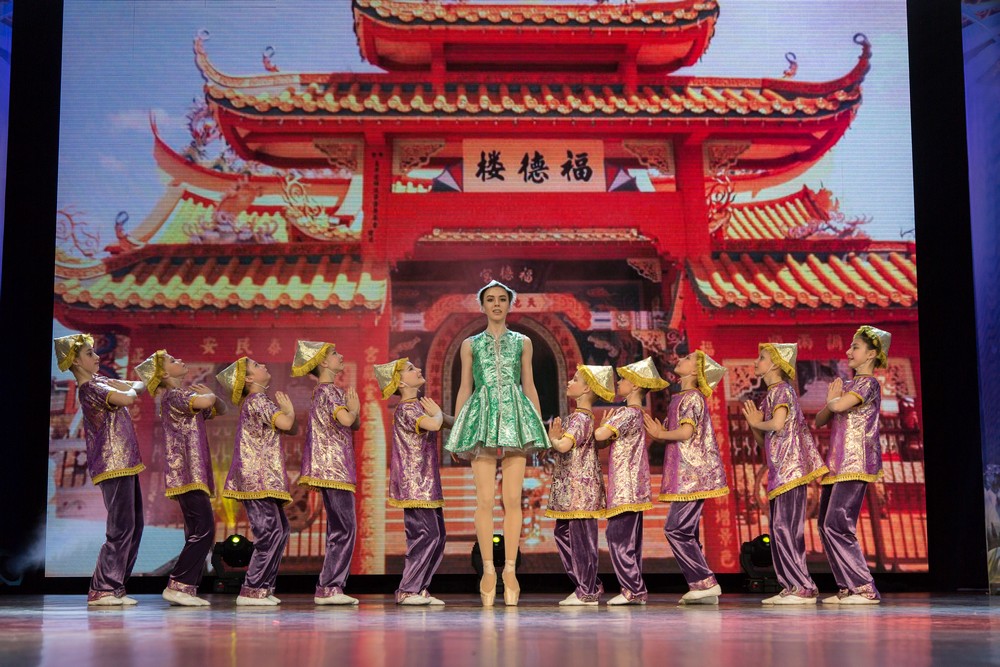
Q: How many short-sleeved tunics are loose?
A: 10